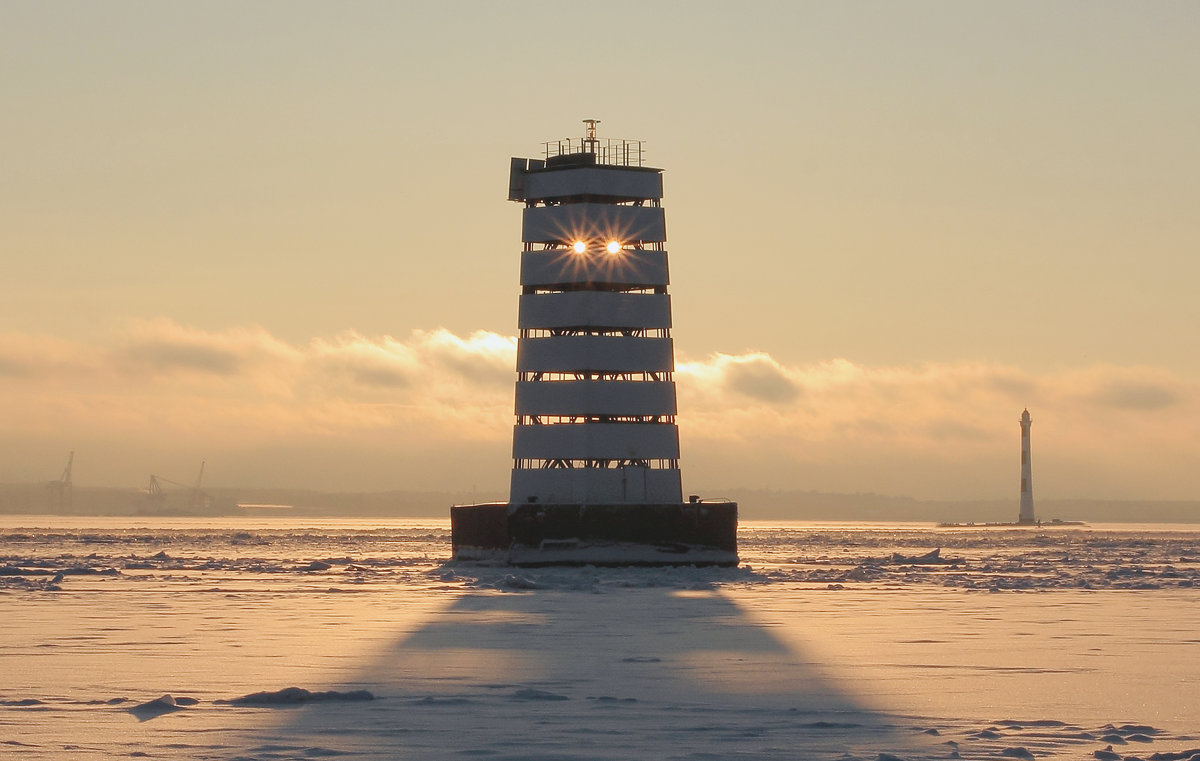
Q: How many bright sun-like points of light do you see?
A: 2